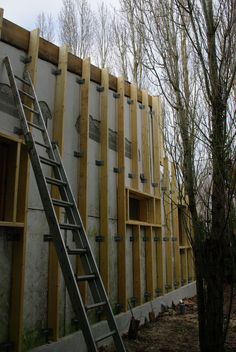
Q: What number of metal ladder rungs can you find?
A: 13